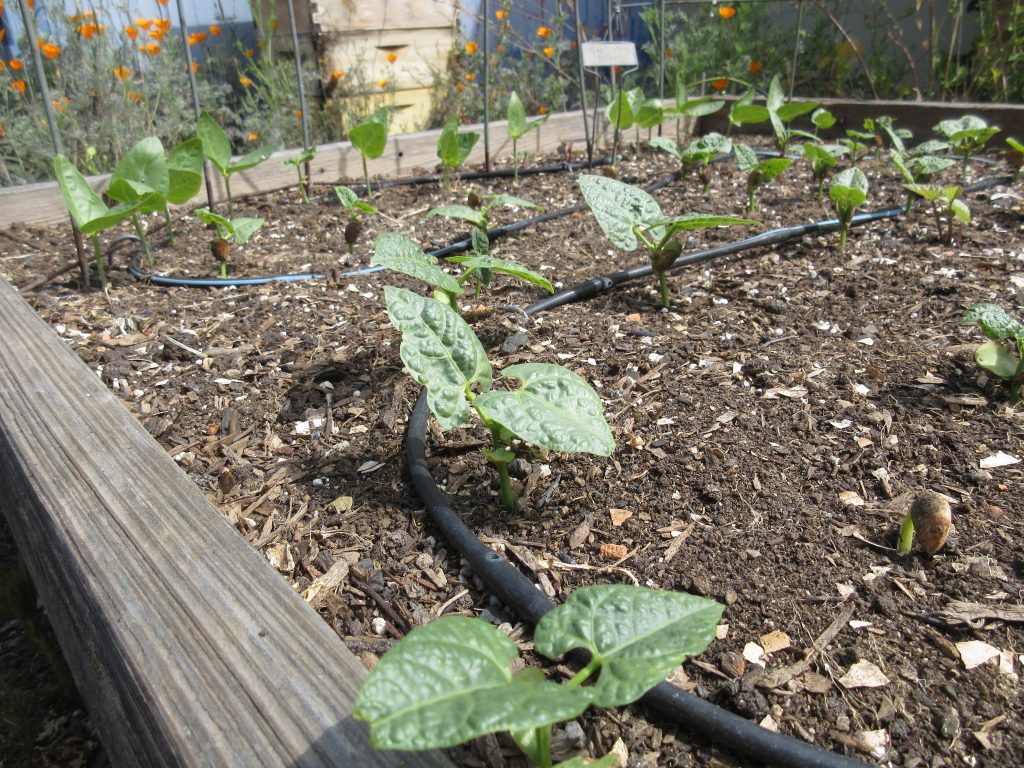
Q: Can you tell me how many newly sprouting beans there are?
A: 1